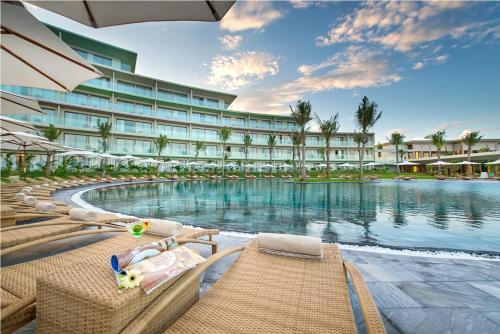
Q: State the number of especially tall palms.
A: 3